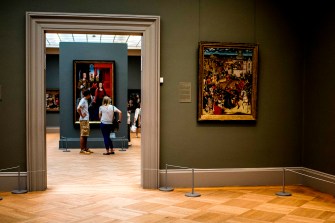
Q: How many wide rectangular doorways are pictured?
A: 1